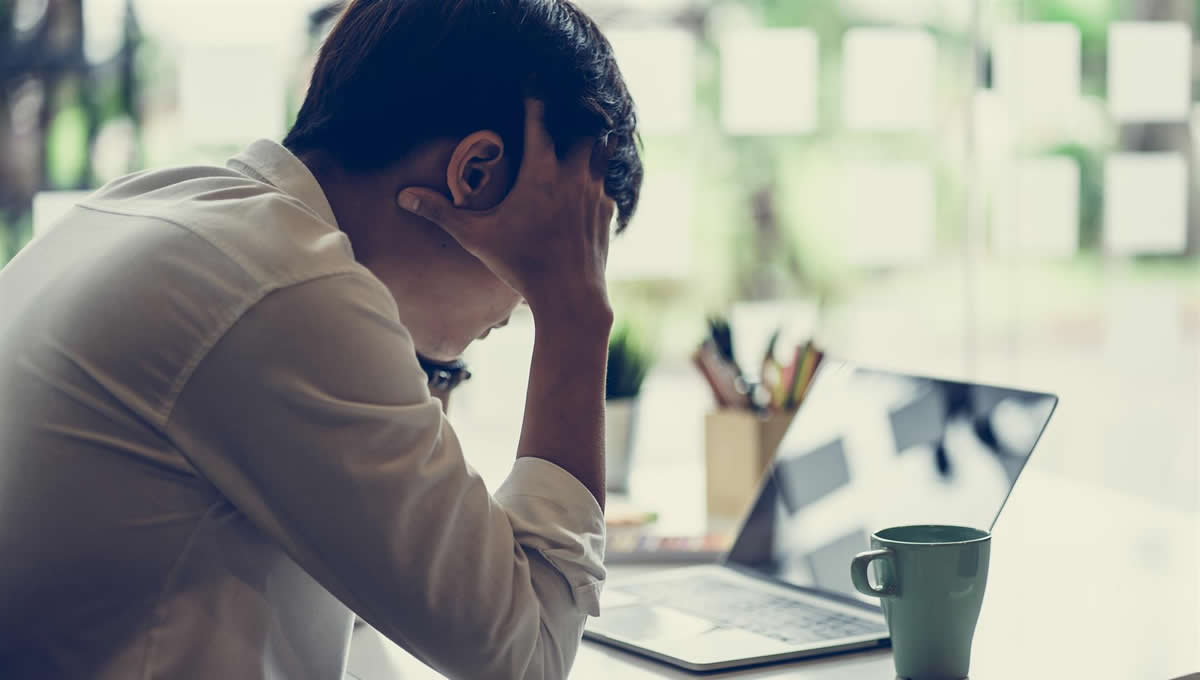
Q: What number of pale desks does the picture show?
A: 1